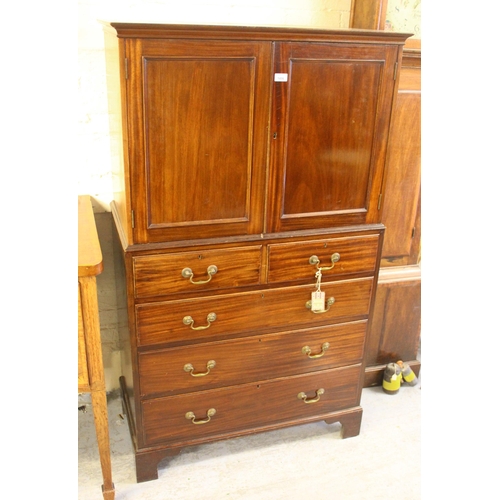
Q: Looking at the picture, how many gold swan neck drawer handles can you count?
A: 8